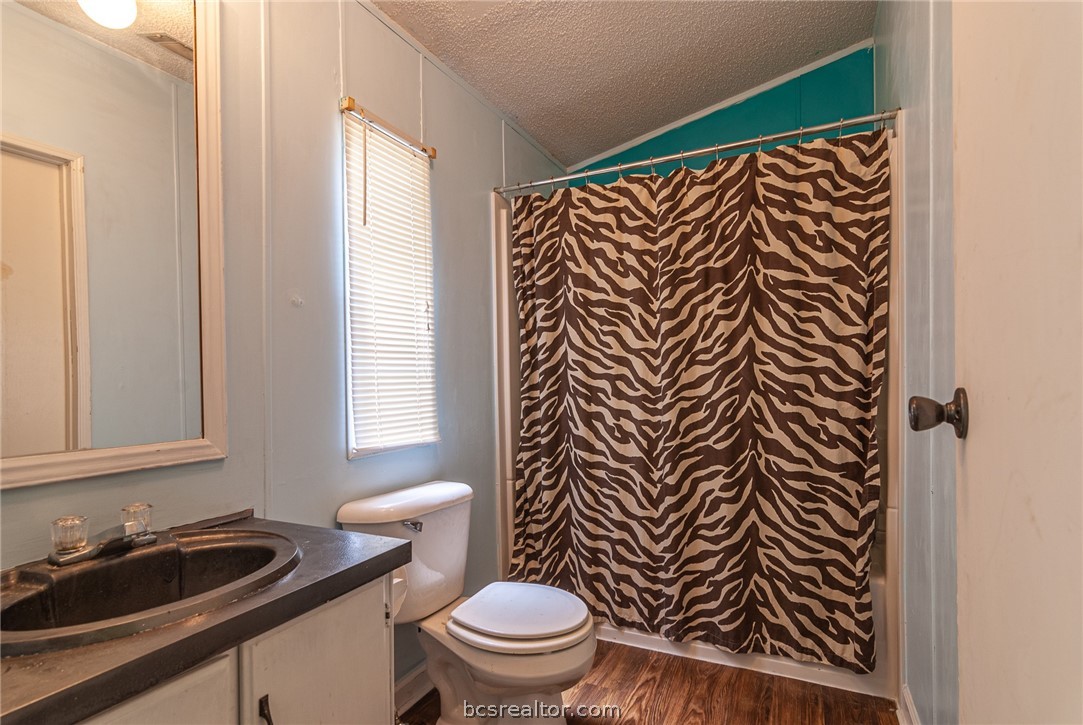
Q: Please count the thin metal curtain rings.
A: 12